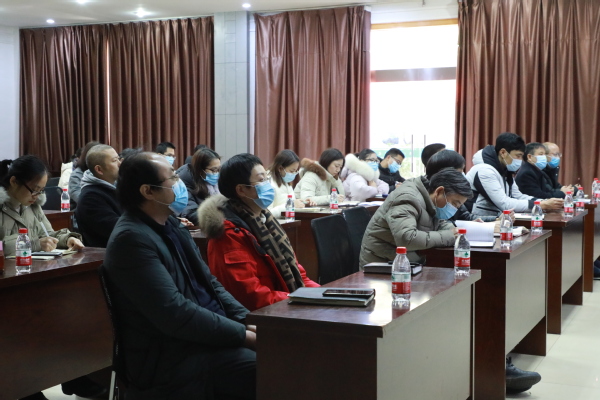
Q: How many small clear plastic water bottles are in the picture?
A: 12